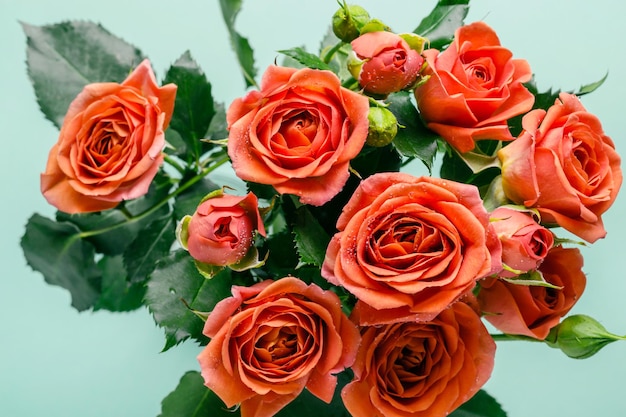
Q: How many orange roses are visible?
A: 11